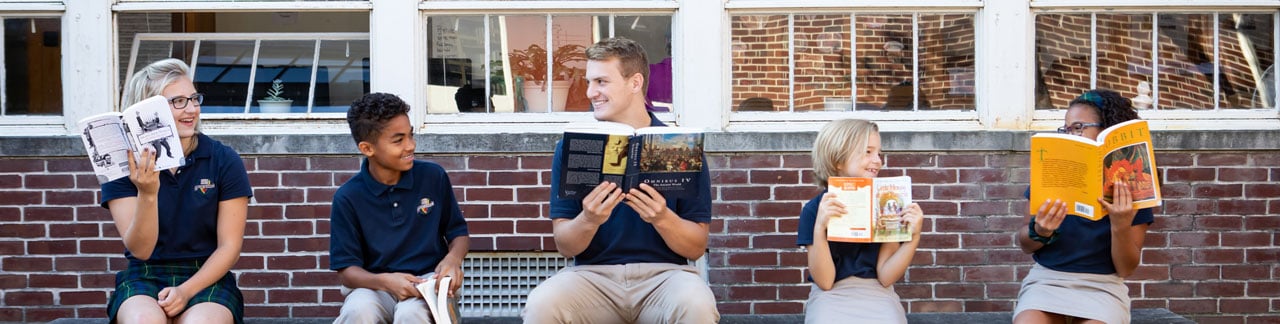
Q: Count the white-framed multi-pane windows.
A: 5